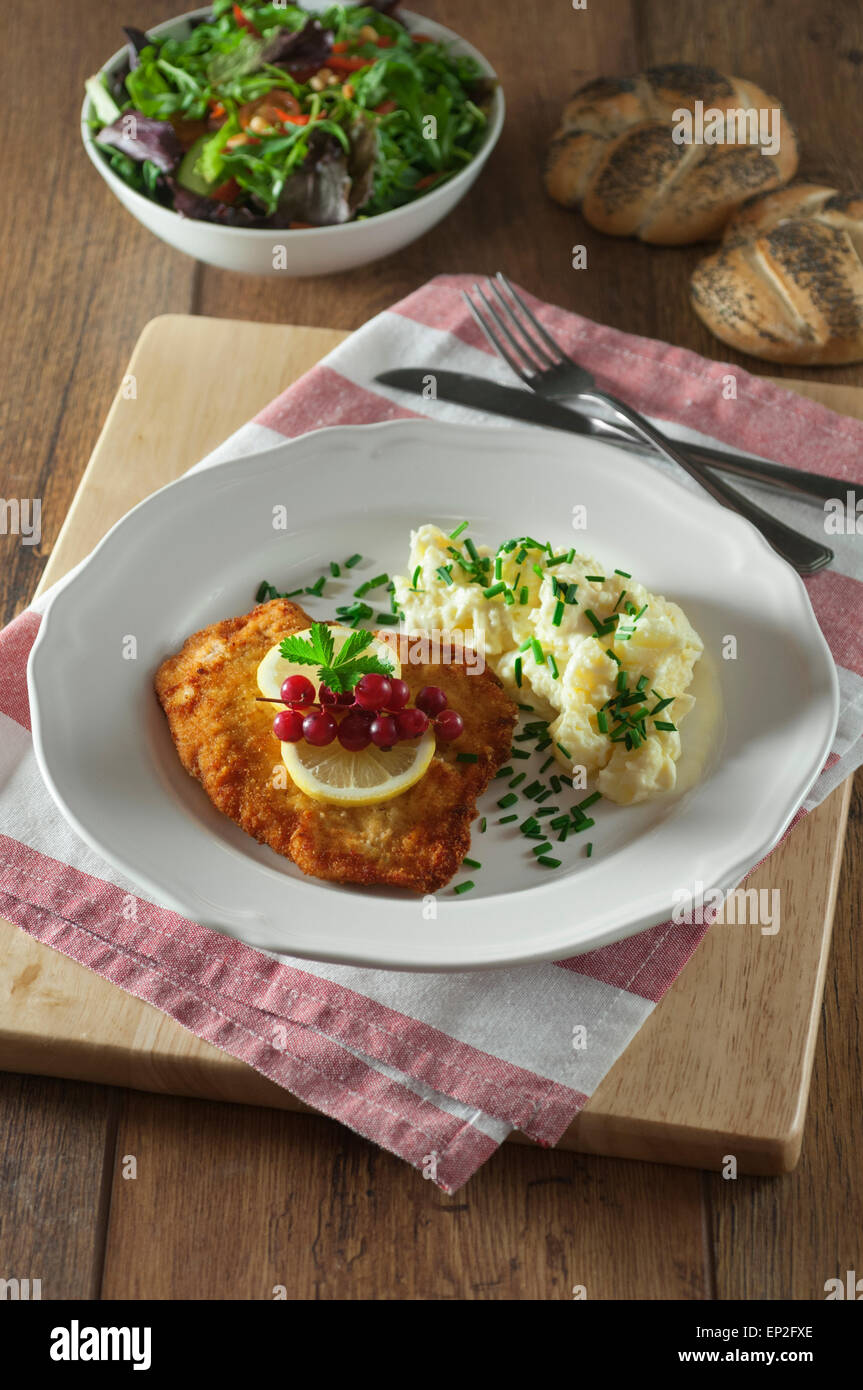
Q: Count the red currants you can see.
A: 11